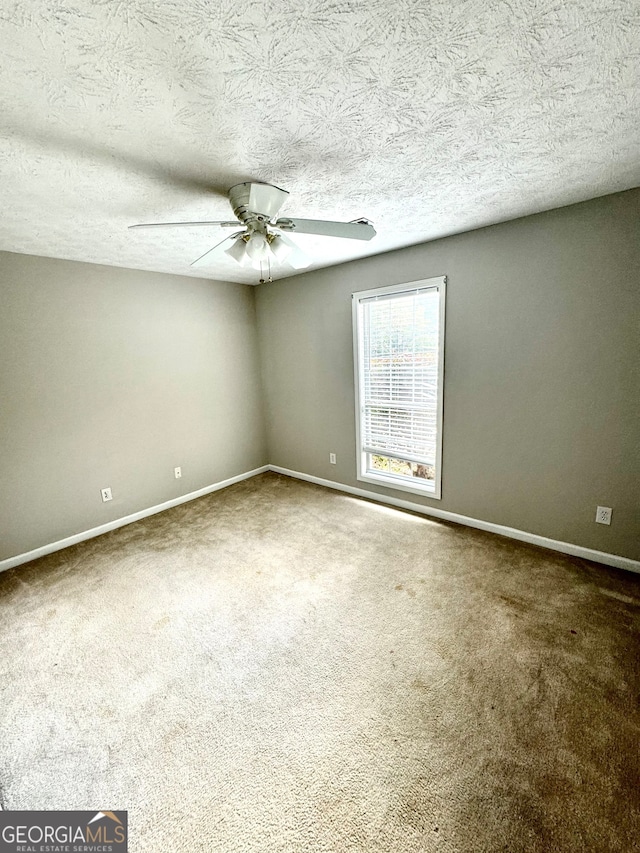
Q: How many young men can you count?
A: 0